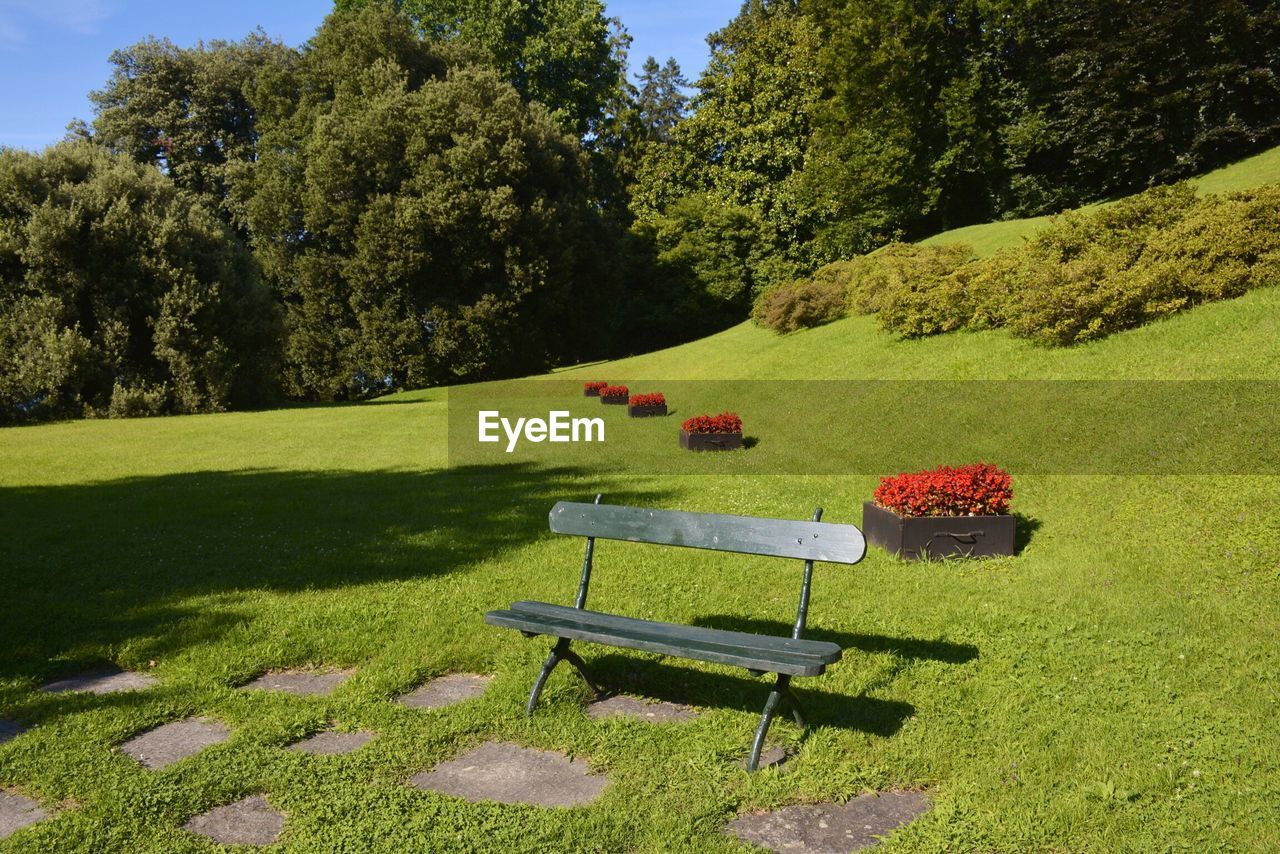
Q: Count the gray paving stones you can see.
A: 12